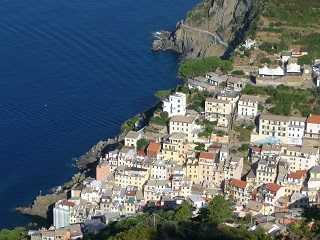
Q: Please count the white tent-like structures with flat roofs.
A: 2